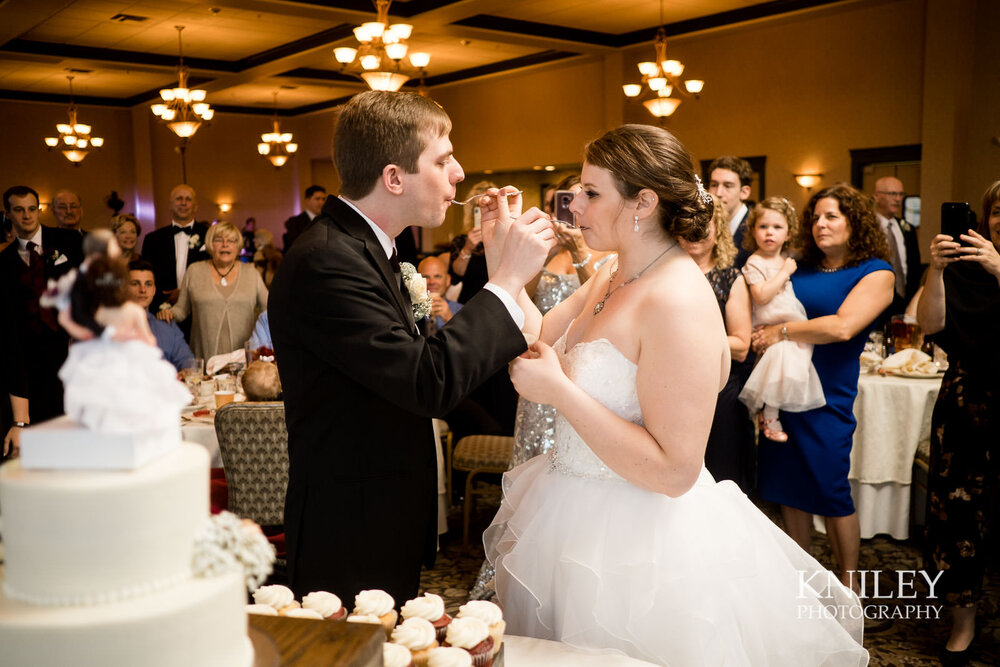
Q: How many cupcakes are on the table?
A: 12